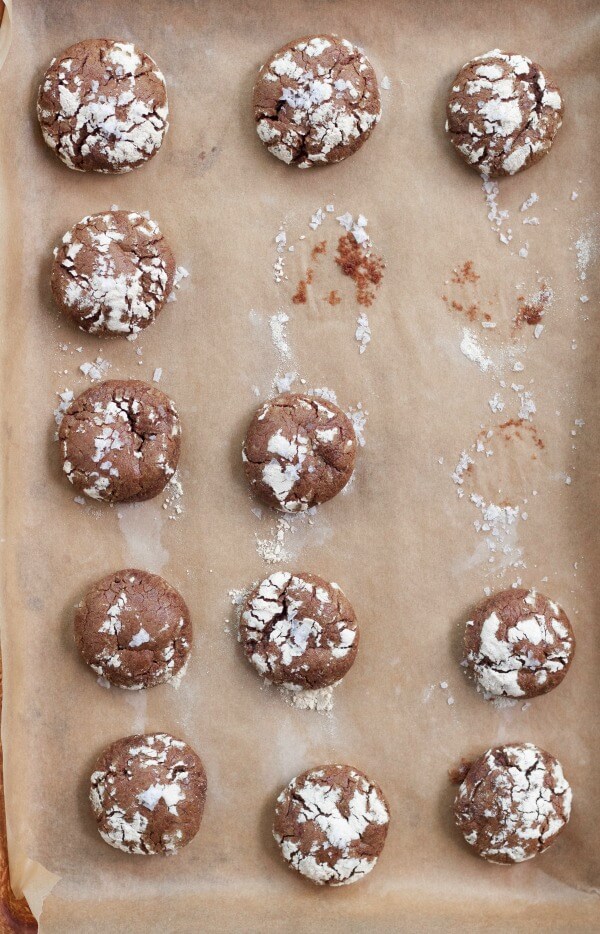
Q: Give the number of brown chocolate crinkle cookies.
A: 12